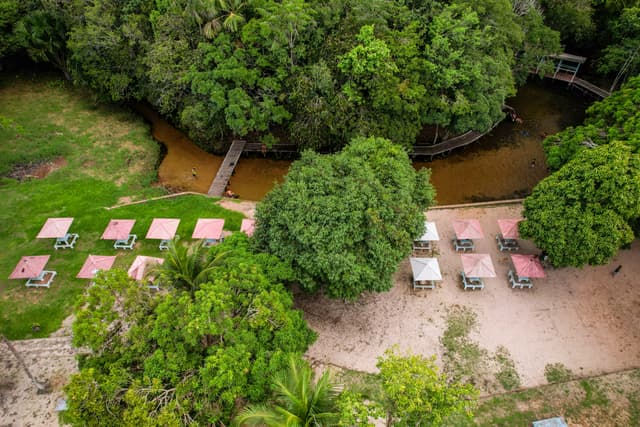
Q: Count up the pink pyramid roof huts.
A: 12